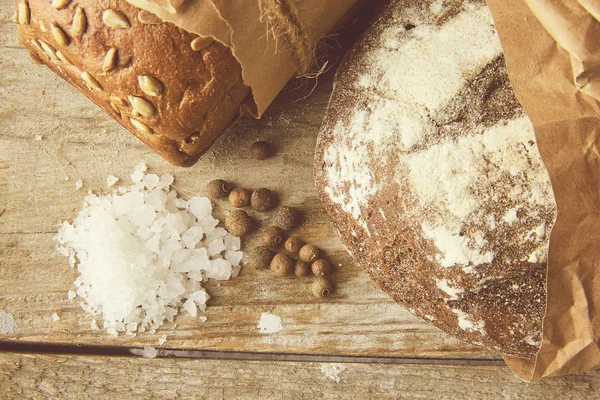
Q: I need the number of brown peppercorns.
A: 14